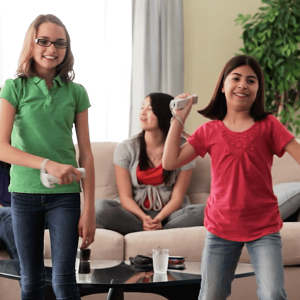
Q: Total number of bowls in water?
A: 0